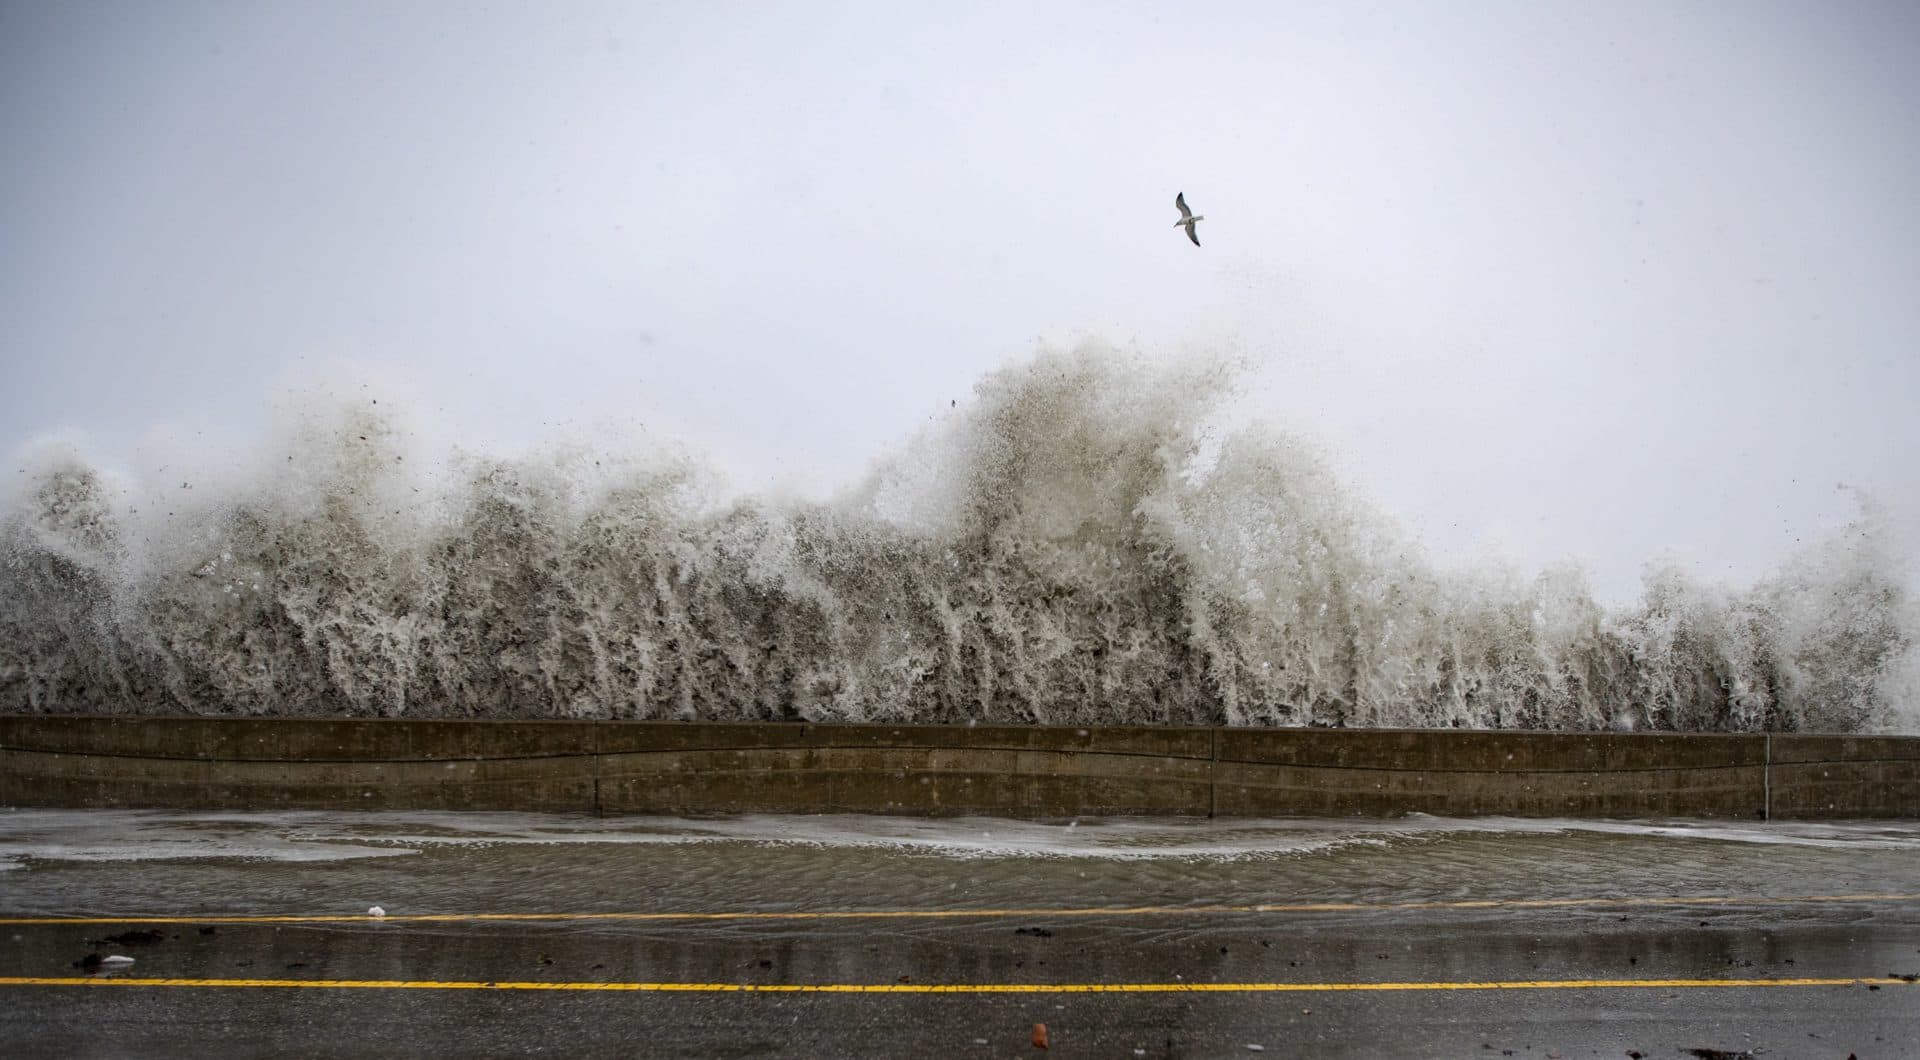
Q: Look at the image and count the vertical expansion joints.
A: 3